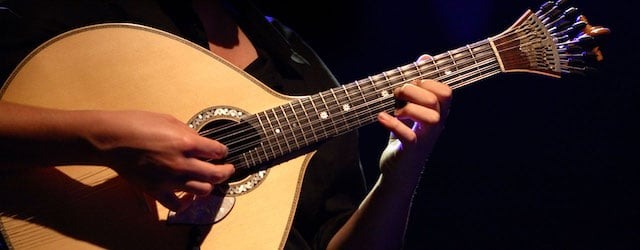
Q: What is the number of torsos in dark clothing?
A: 1